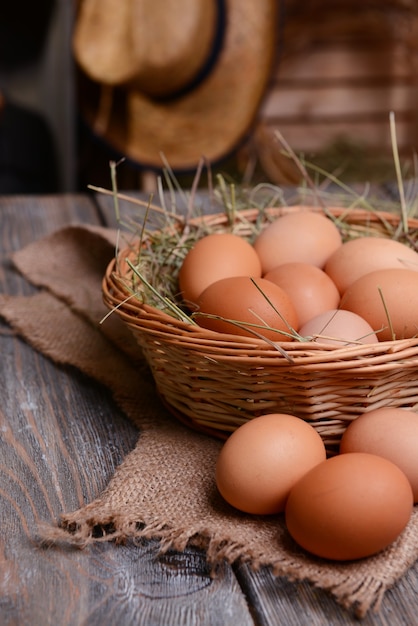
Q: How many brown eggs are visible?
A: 10